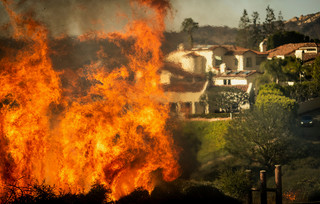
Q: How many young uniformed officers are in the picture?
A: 0